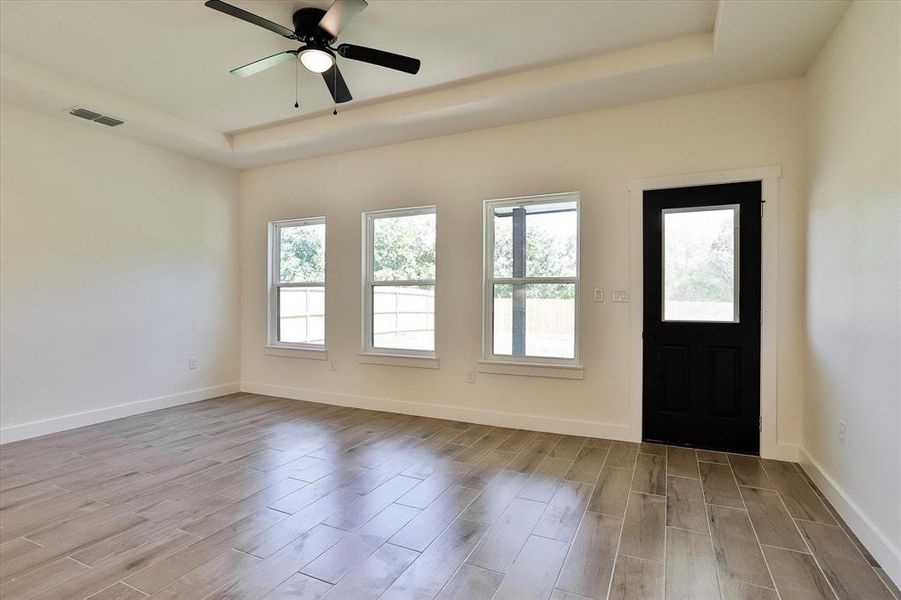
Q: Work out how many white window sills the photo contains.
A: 3